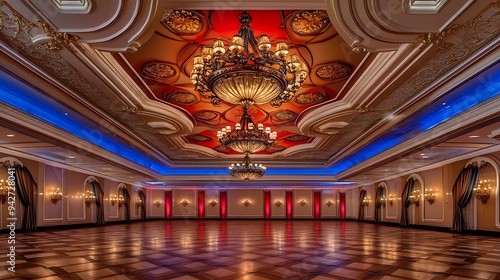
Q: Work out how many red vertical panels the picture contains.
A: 7